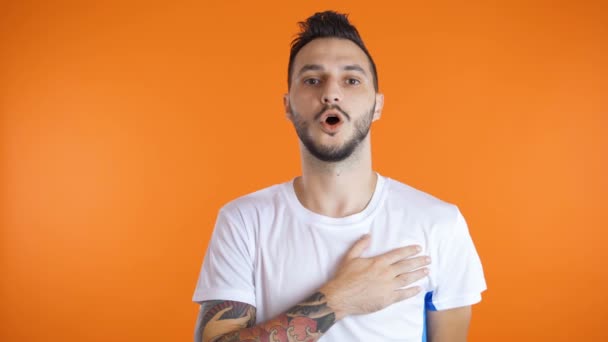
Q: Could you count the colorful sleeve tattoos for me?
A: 1